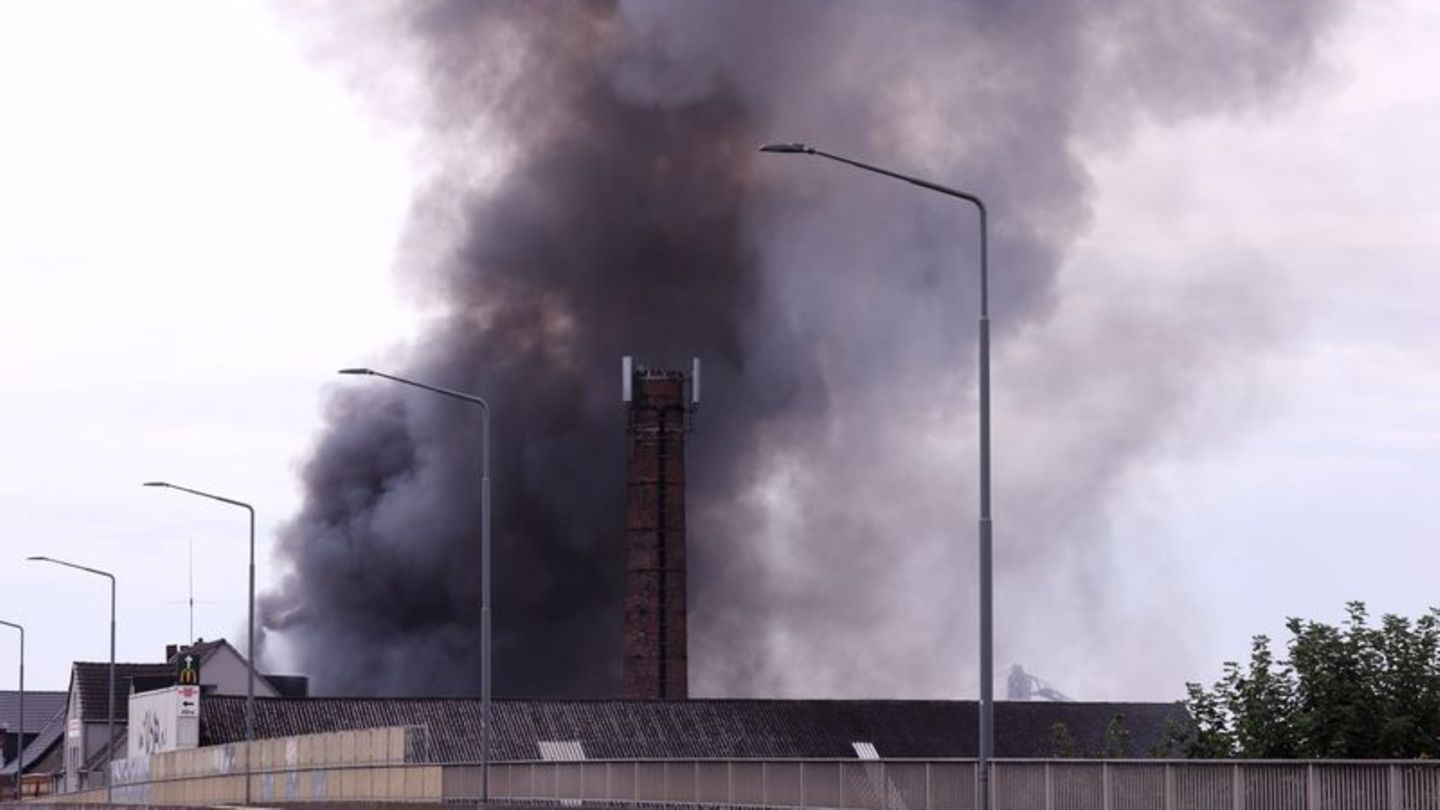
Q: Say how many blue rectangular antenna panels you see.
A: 0